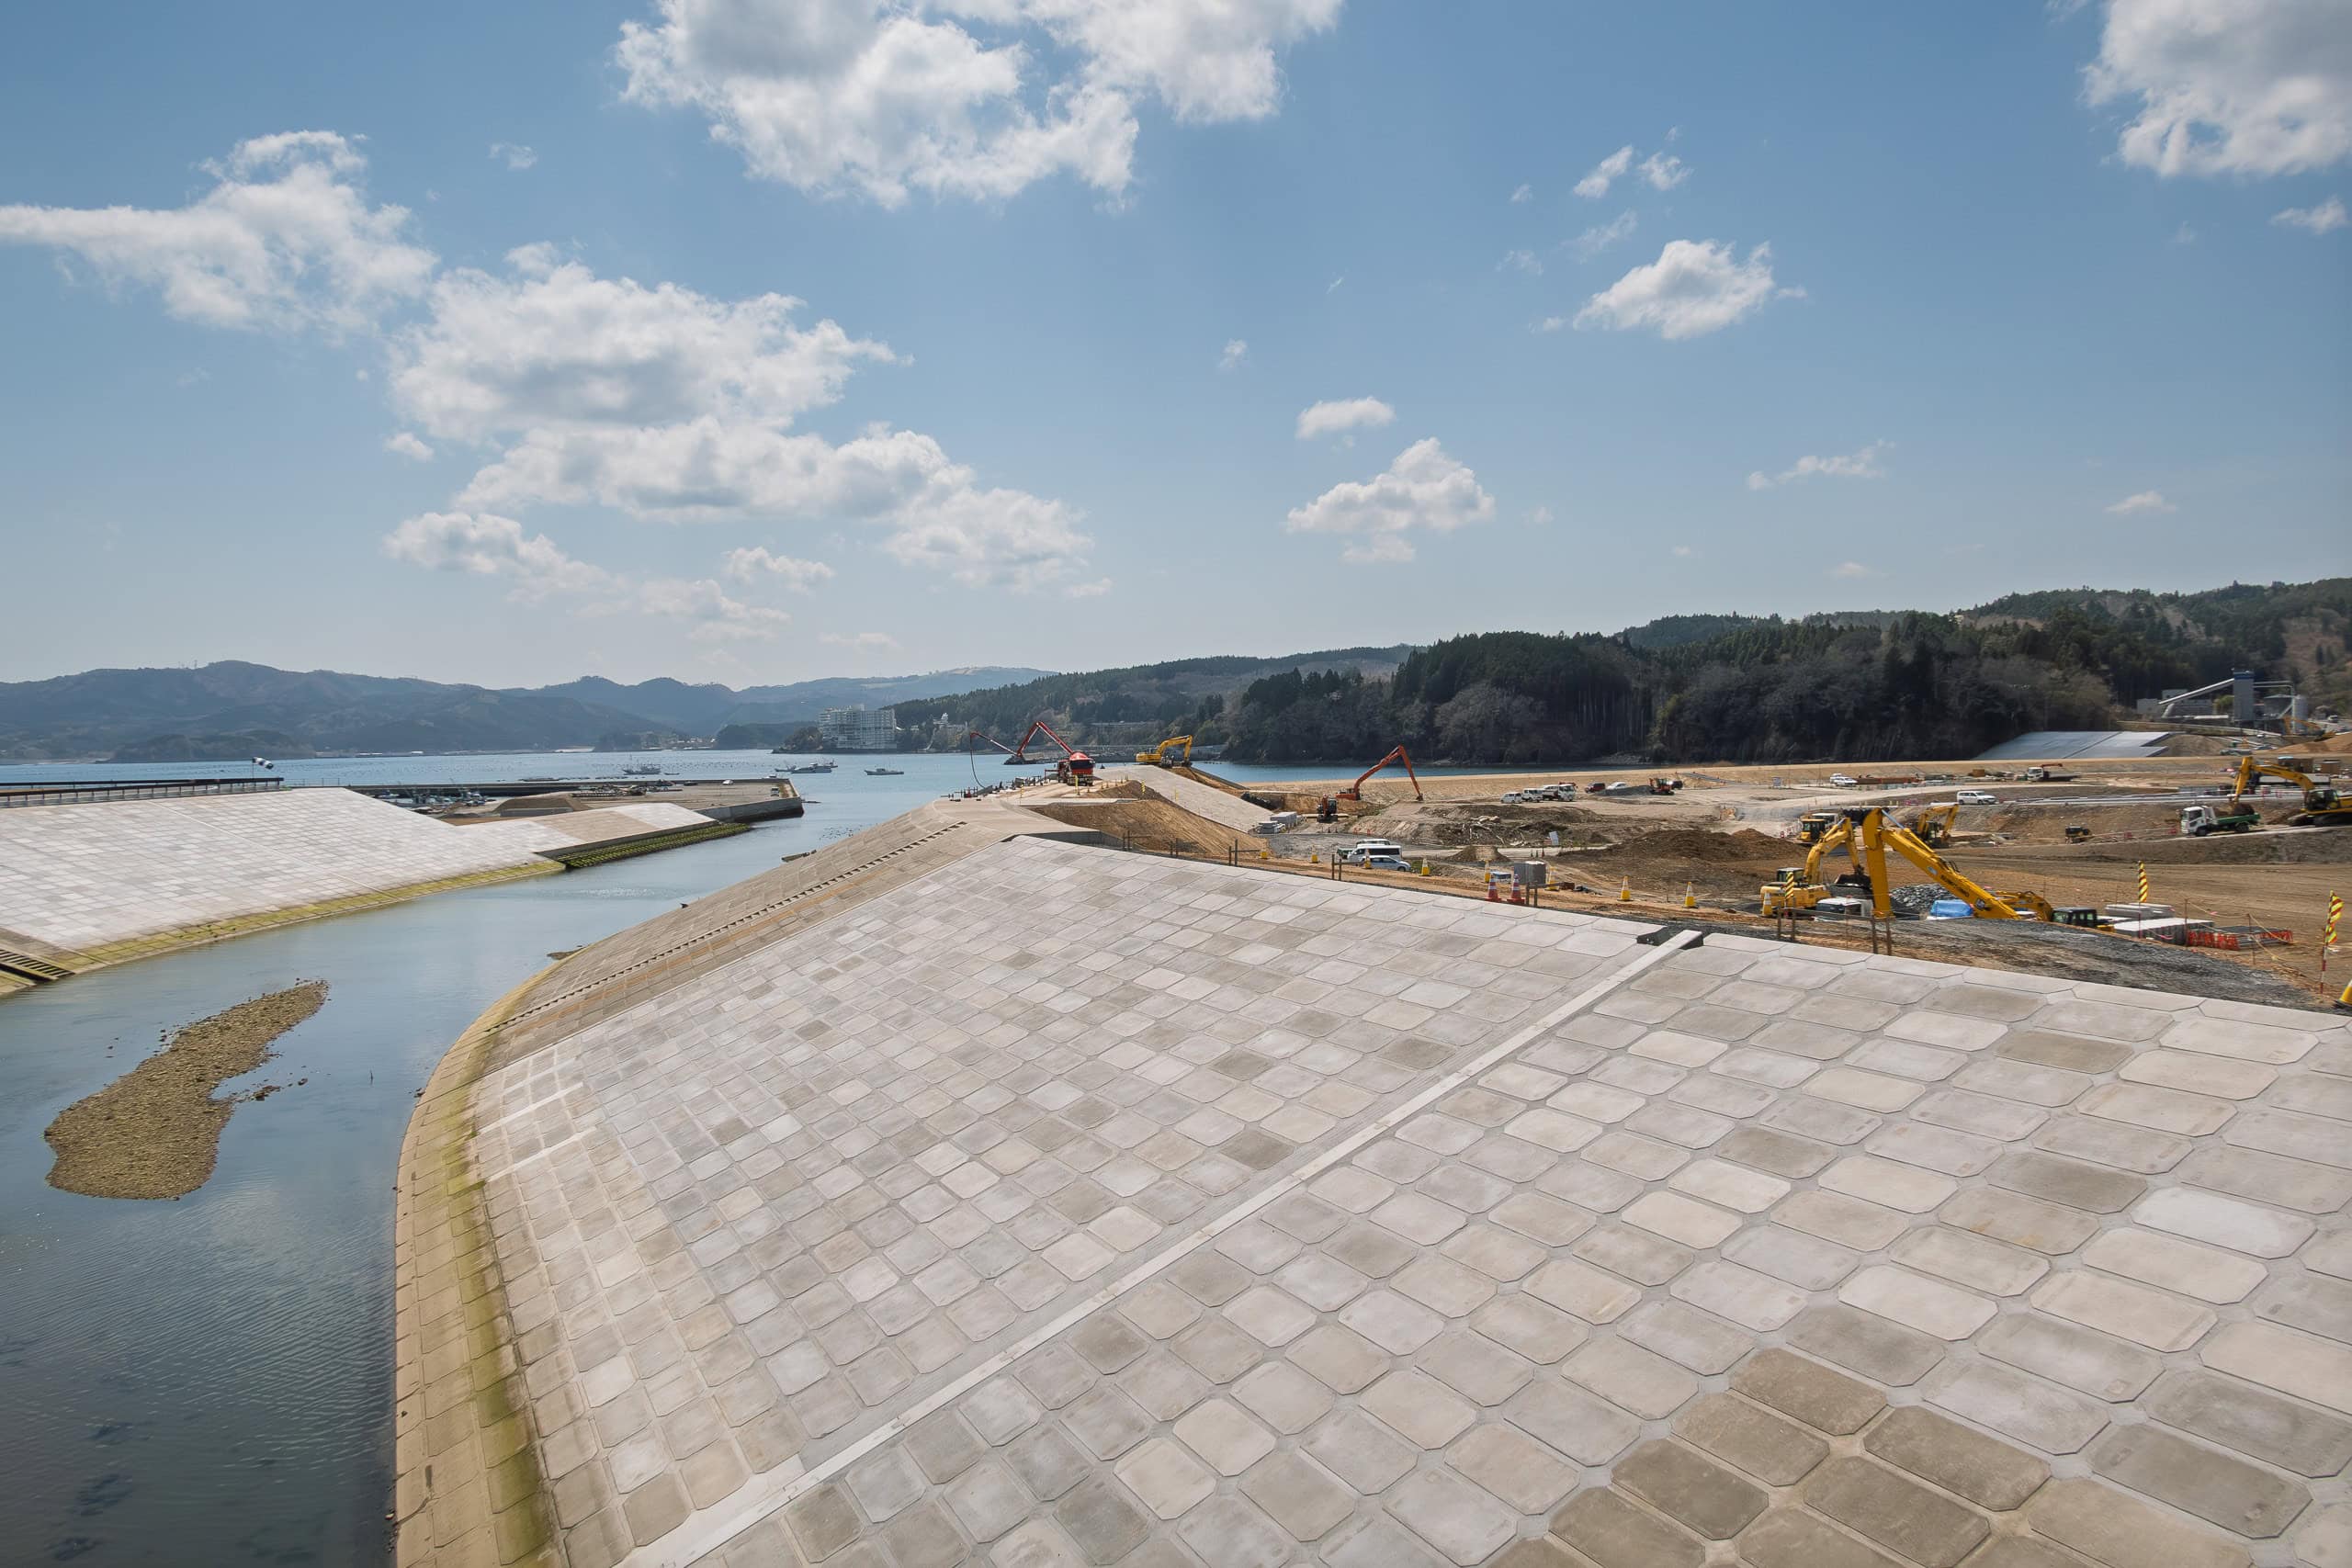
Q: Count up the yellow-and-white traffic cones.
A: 10